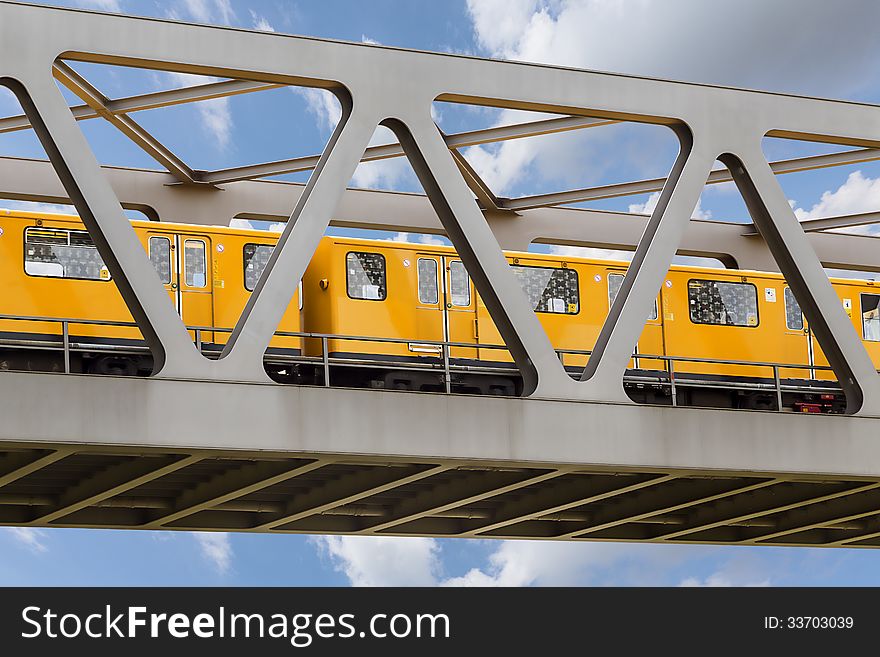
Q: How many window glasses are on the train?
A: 13